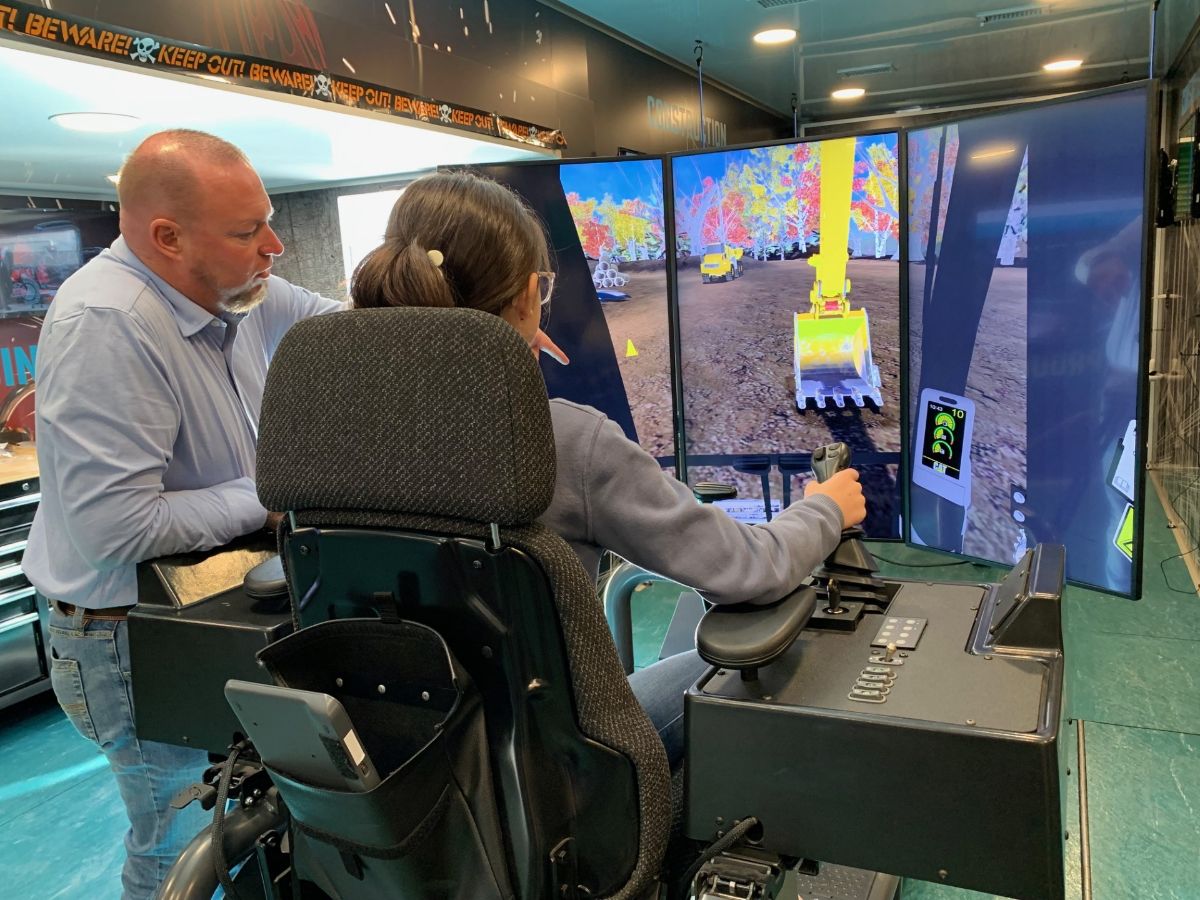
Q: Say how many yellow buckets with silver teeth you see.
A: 1